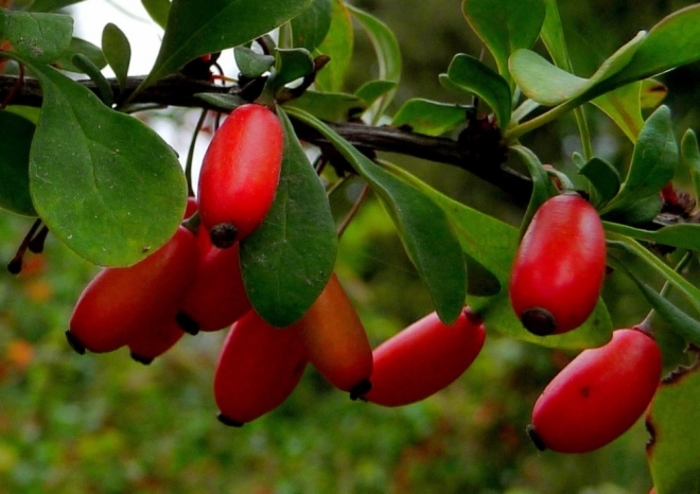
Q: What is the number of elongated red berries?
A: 9